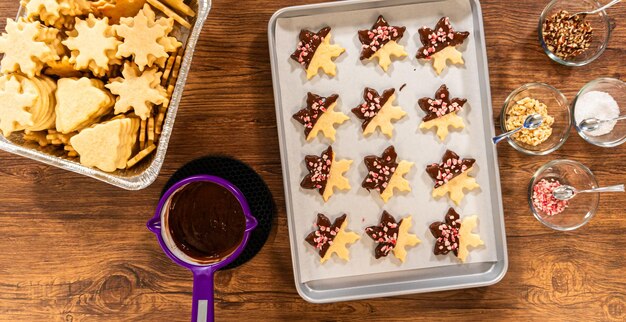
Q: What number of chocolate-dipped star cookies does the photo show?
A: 12